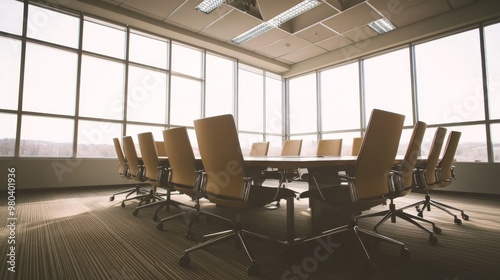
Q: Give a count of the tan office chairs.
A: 14